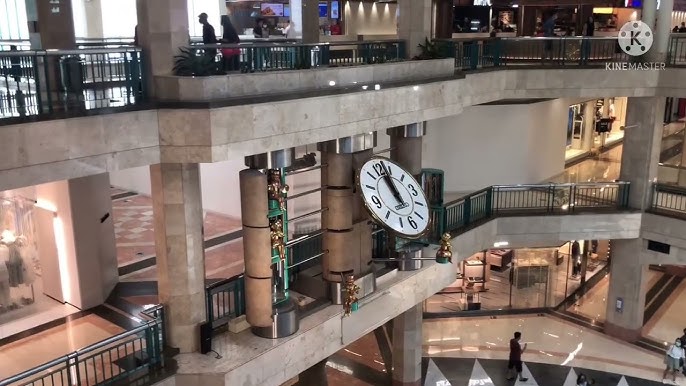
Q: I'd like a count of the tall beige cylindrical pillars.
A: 3